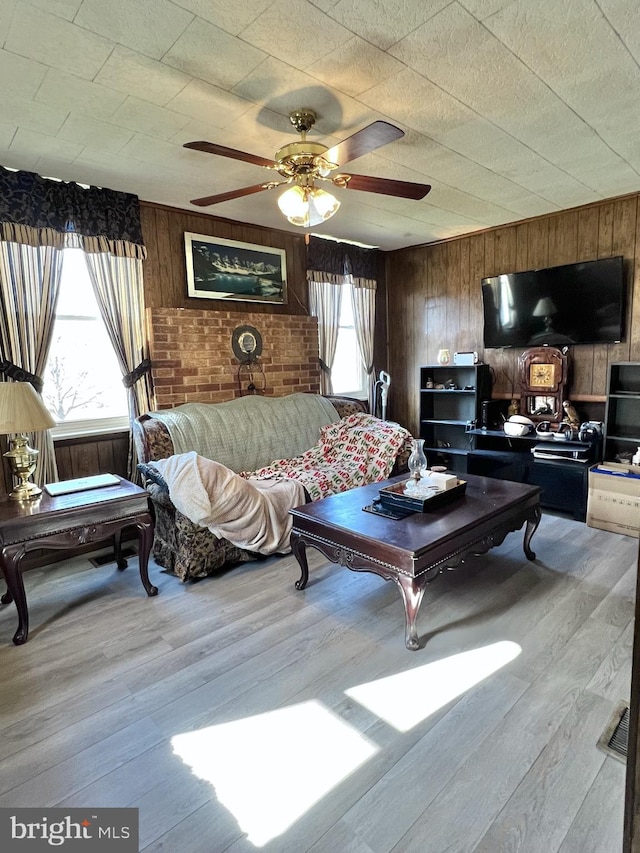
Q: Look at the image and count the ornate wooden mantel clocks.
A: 1